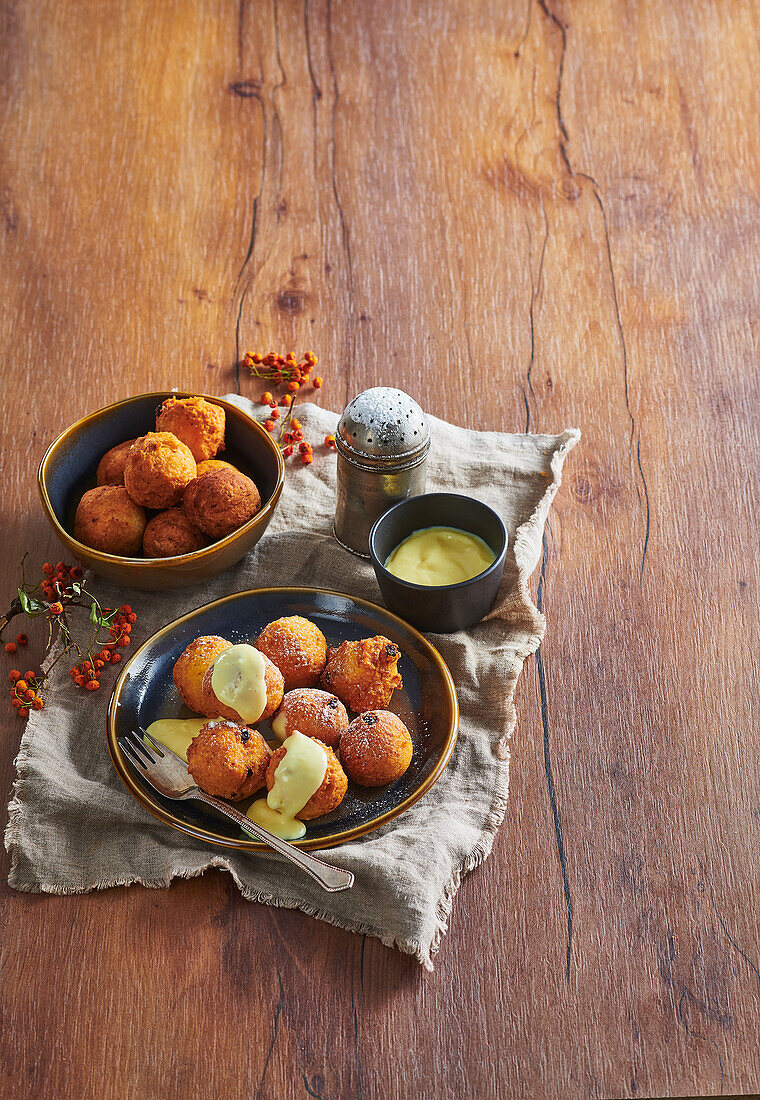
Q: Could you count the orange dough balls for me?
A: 15